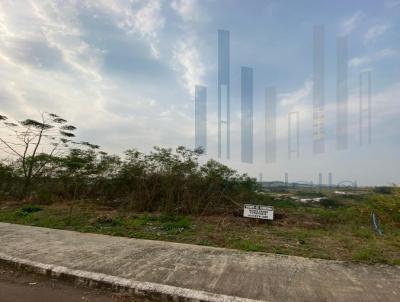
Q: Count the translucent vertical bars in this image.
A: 8